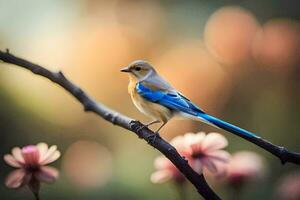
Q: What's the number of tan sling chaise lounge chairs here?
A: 0